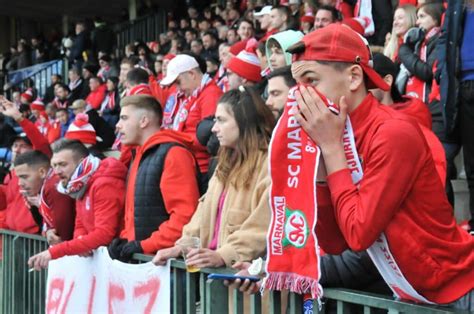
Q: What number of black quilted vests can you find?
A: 1